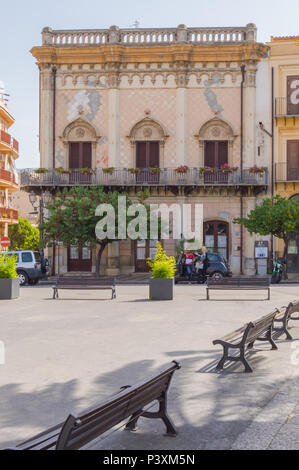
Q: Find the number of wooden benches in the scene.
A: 5